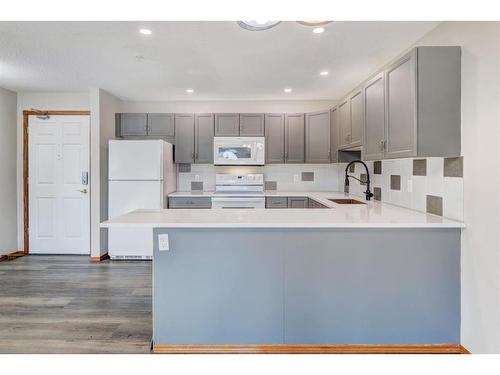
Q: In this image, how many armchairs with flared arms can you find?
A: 0